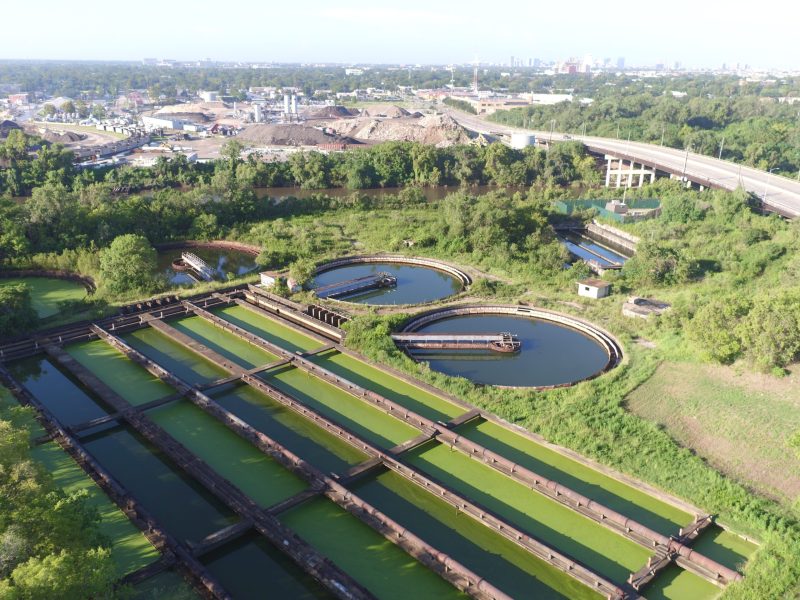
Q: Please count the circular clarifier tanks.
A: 4